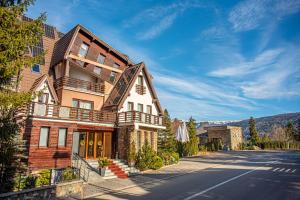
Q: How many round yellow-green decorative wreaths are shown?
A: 3